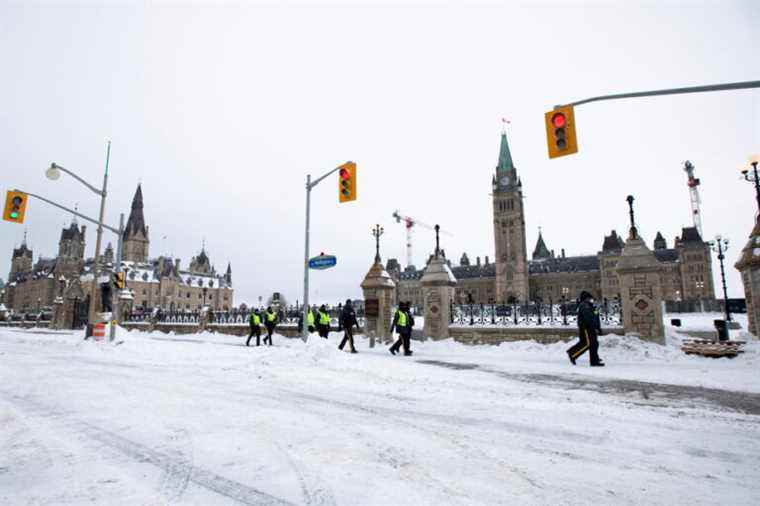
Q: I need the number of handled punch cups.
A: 0